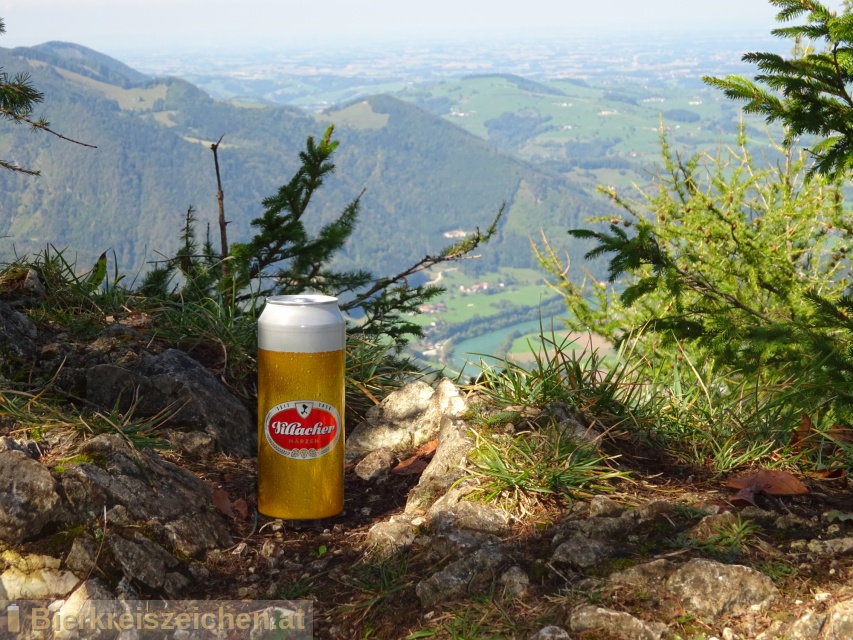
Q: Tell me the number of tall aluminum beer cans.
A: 1